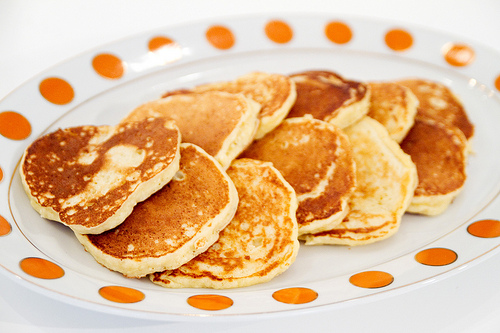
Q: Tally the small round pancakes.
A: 11